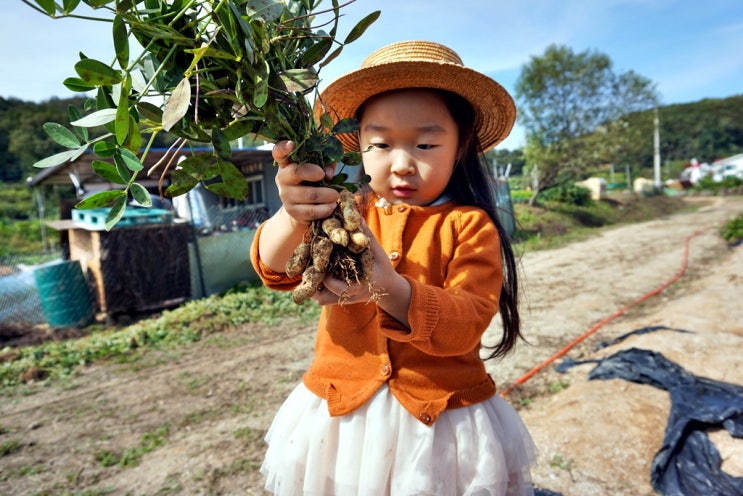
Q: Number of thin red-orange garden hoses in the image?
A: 1